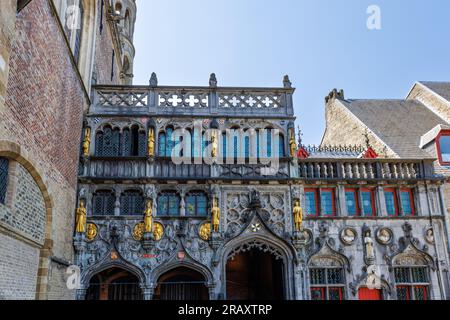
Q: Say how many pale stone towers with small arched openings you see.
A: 1